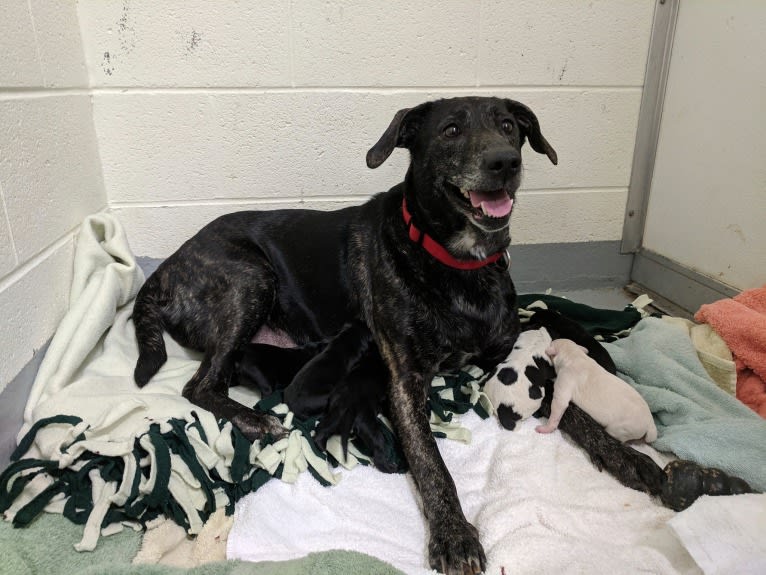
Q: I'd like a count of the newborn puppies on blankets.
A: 6